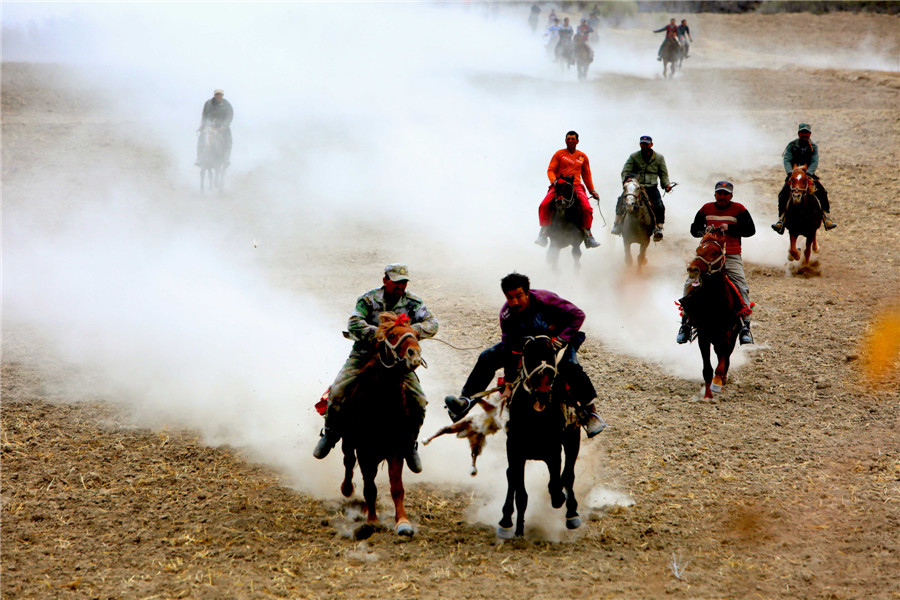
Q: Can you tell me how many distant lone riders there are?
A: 1